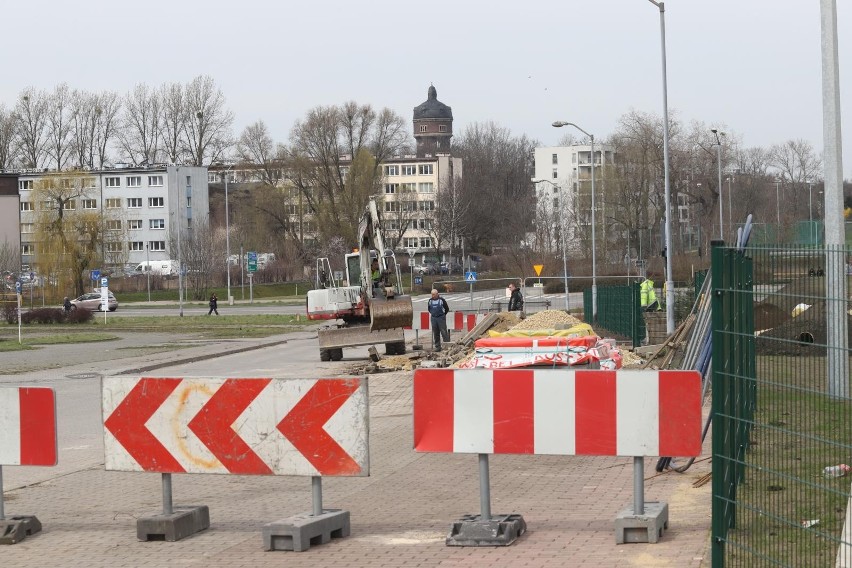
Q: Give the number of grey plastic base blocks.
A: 5